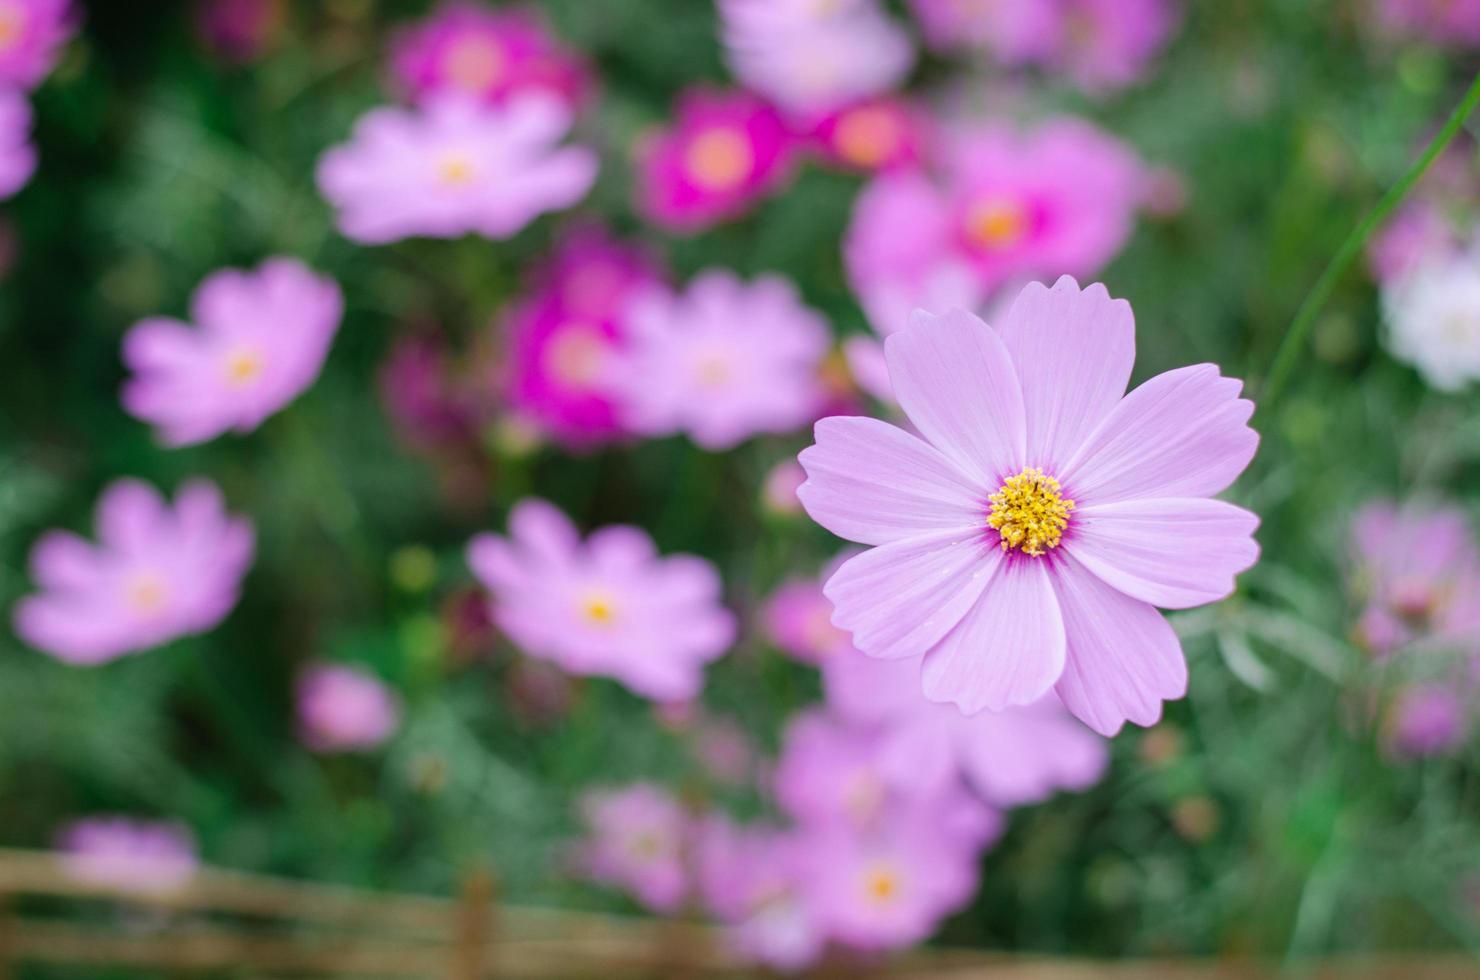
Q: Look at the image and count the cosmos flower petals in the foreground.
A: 8